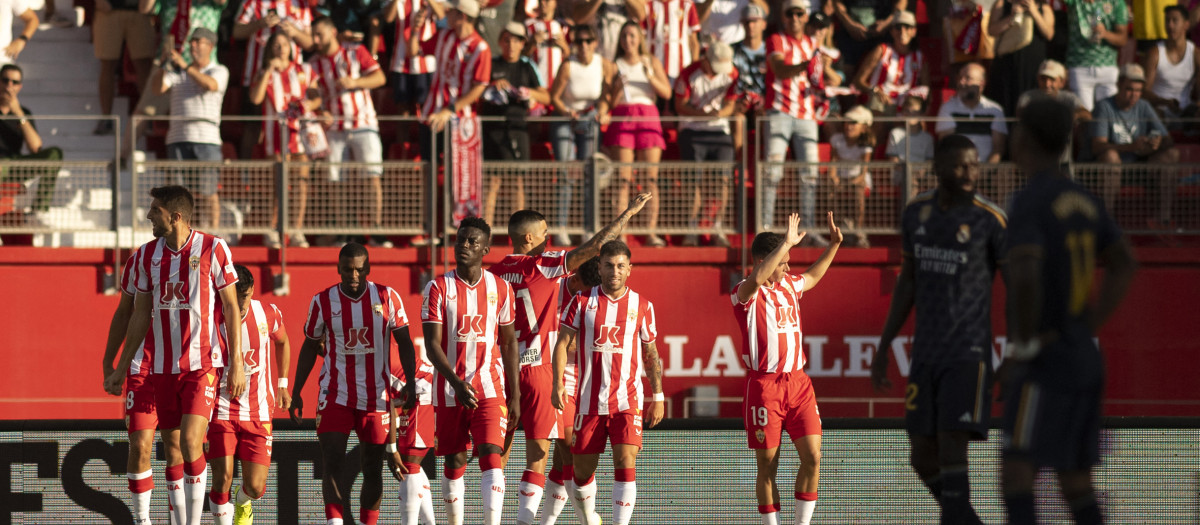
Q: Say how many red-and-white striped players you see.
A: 10